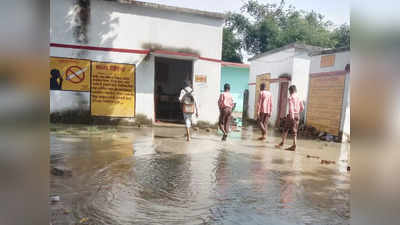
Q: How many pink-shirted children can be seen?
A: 3